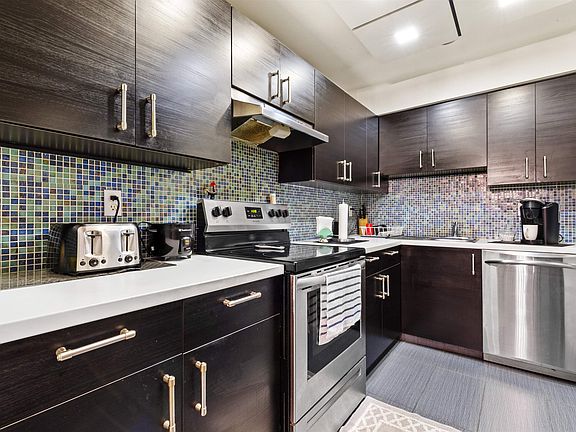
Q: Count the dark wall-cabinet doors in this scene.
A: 11